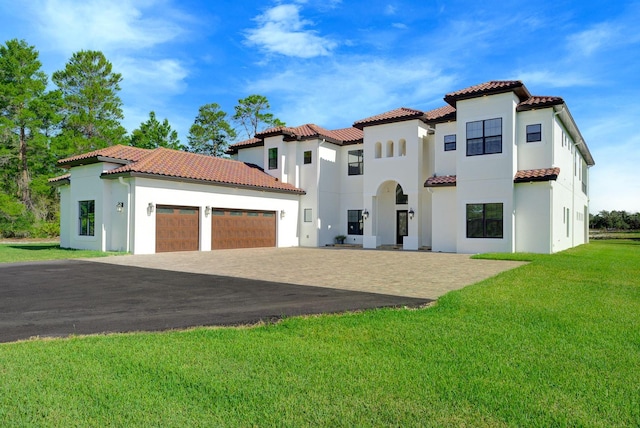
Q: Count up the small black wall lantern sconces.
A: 6